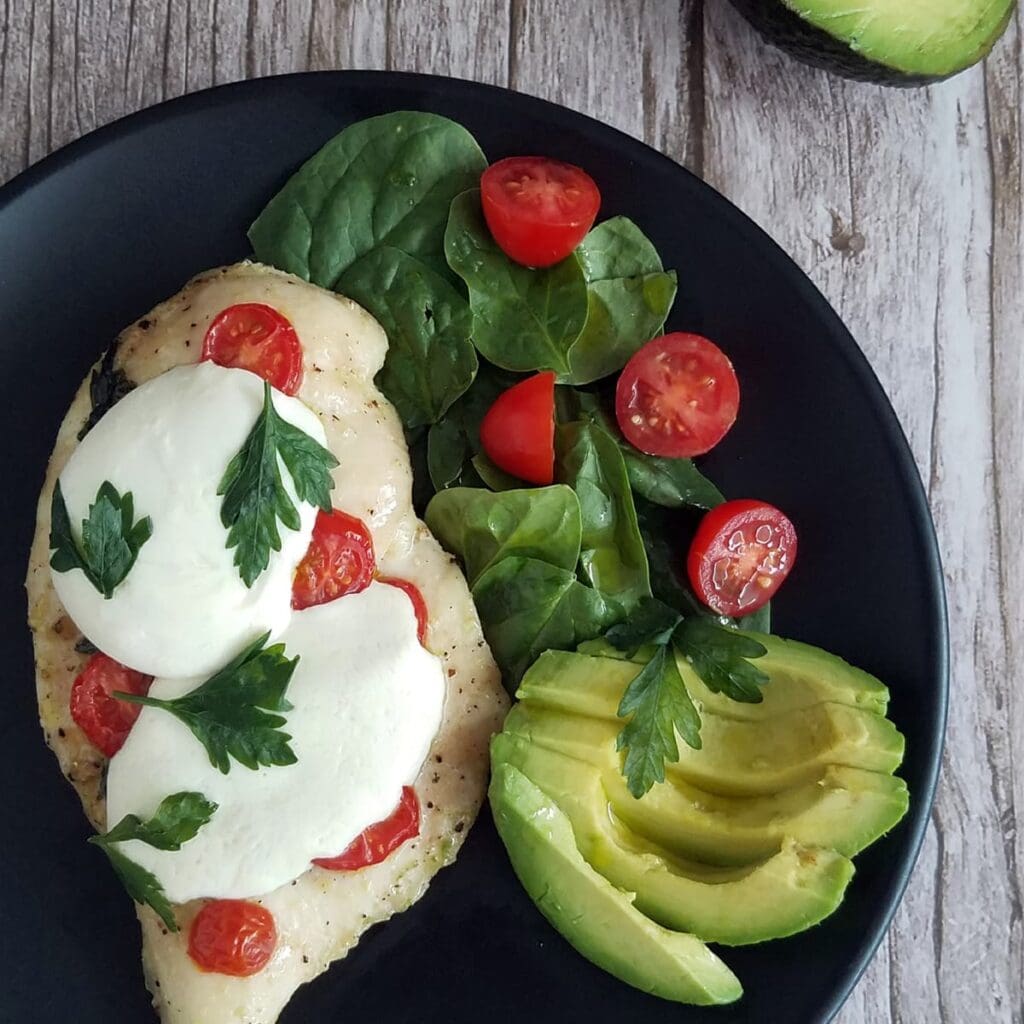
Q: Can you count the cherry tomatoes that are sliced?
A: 10